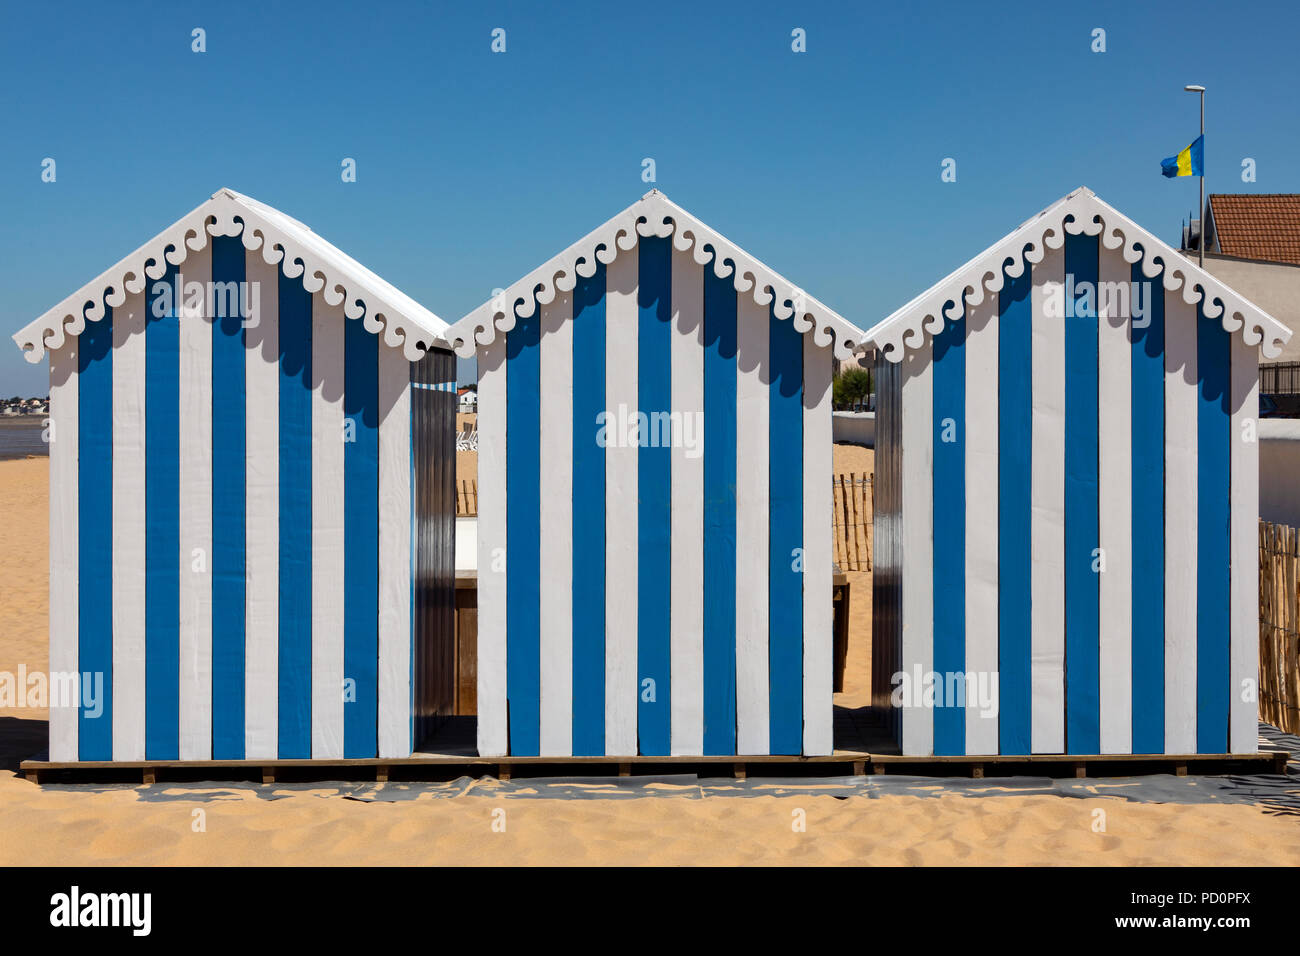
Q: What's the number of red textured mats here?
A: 0